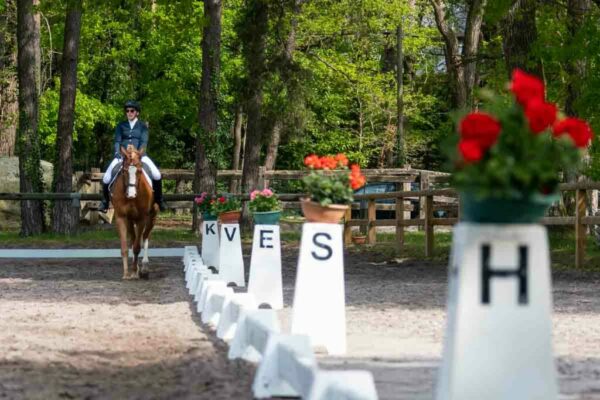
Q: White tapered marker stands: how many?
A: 5